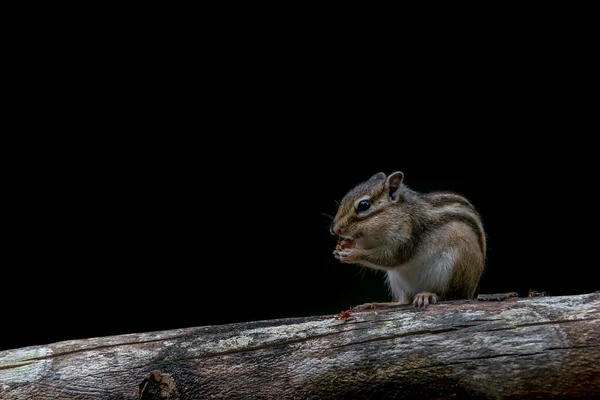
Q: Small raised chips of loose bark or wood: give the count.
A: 2